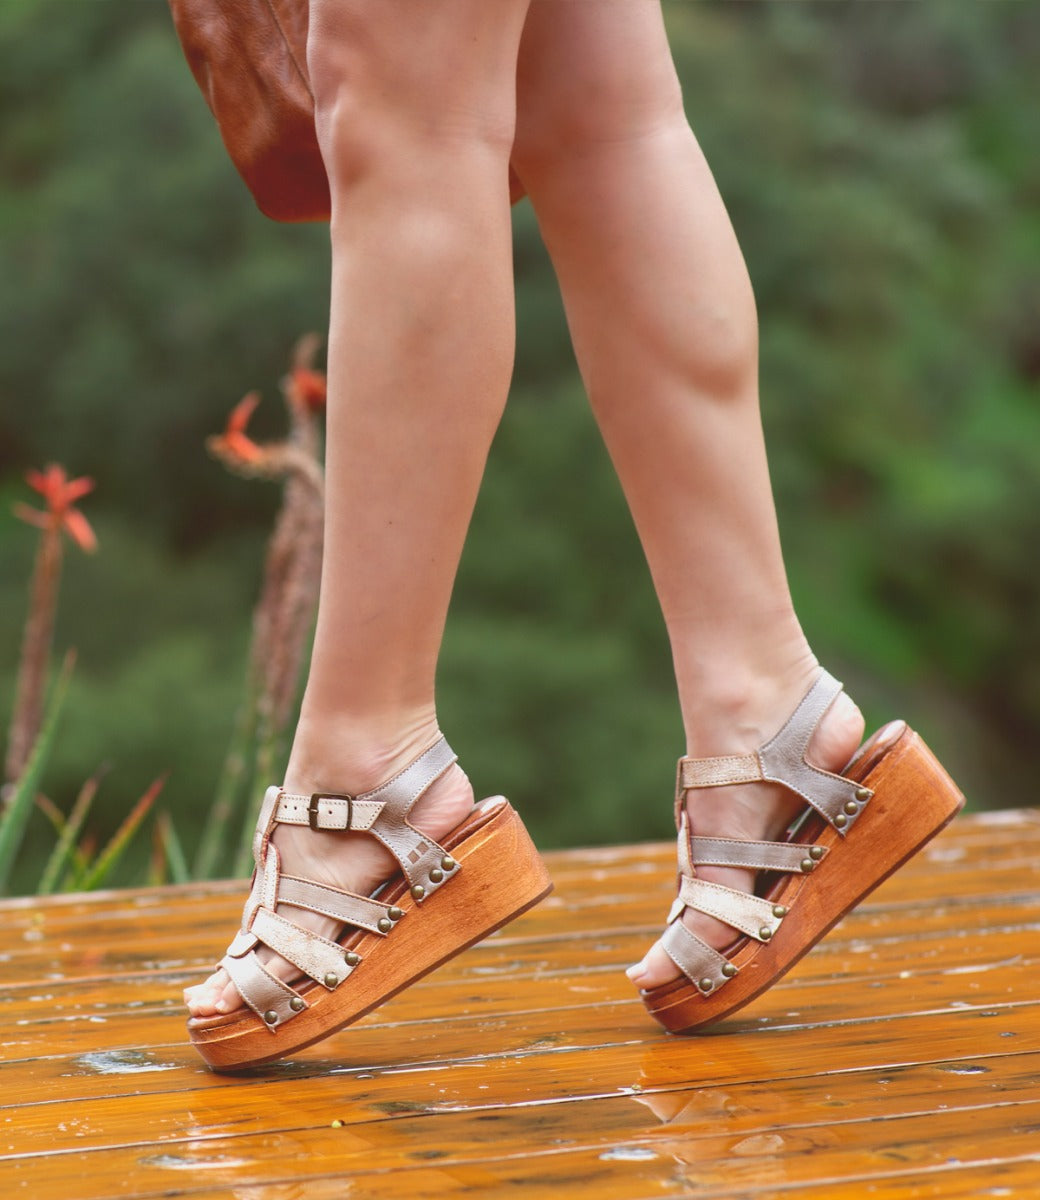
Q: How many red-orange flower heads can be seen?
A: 3